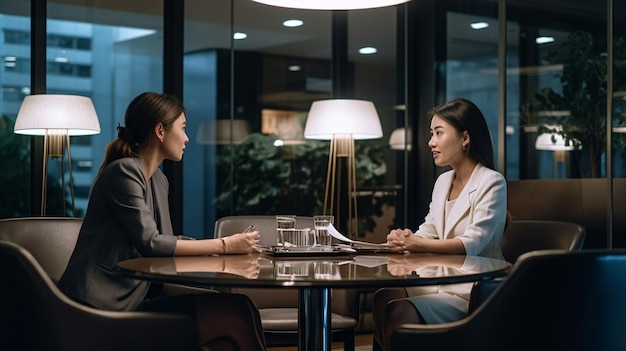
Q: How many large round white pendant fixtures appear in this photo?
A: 1